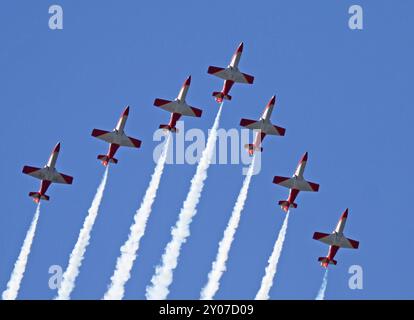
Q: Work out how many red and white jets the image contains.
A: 7